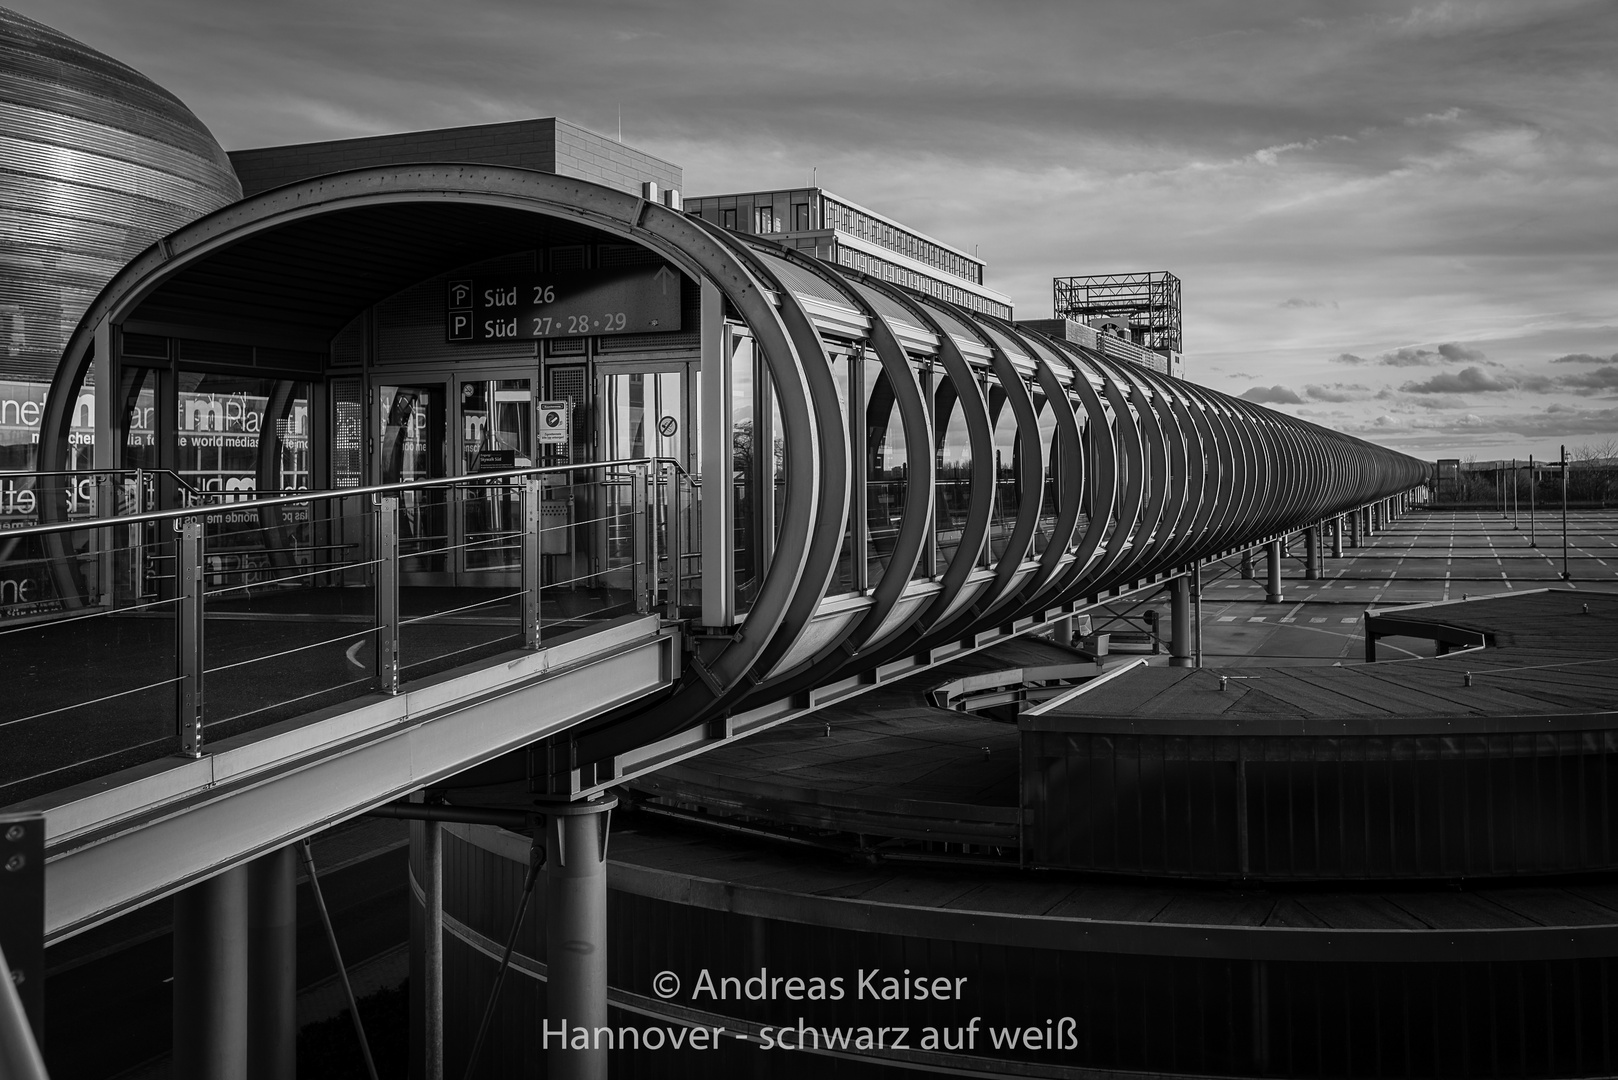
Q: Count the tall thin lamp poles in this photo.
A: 5